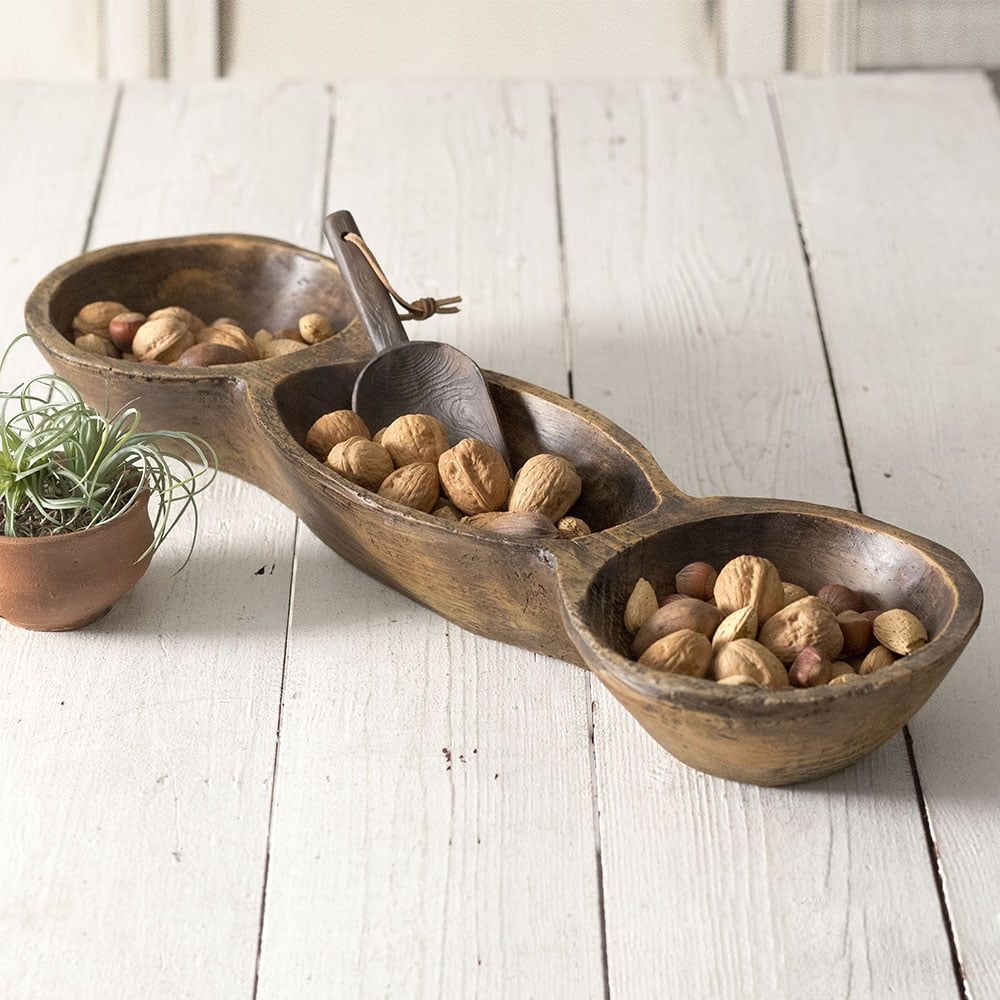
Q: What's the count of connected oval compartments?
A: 3